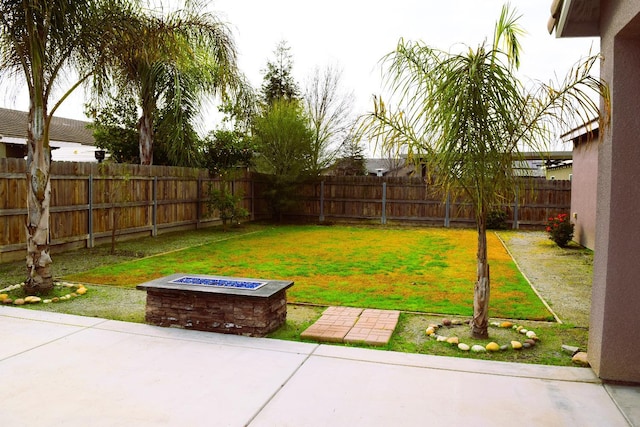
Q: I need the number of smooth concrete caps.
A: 1